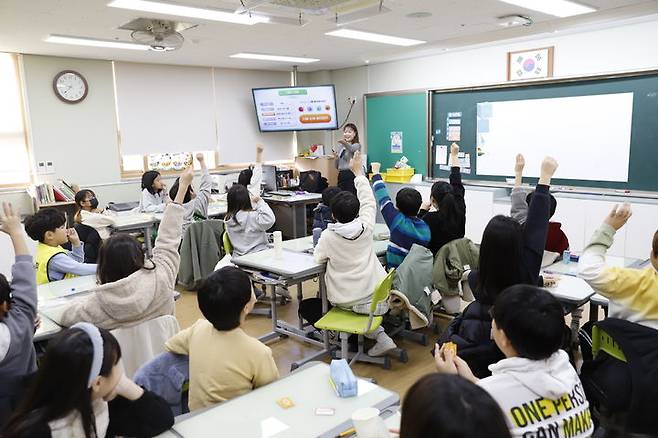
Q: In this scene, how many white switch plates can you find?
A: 2